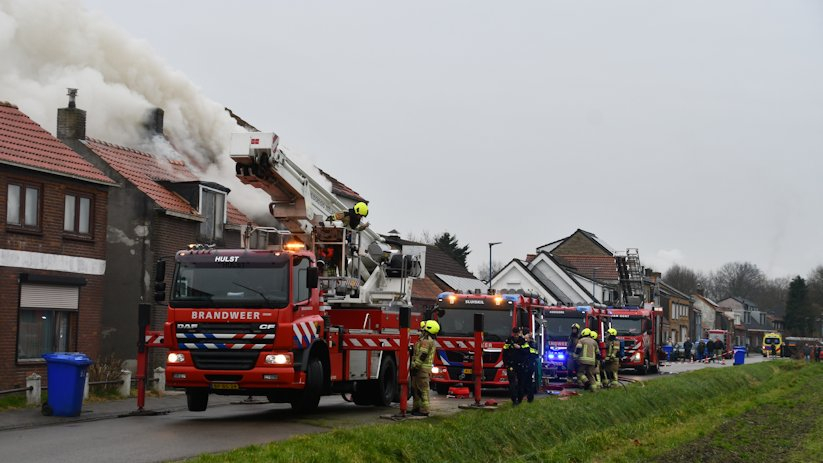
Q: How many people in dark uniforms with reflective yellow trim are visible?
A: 2